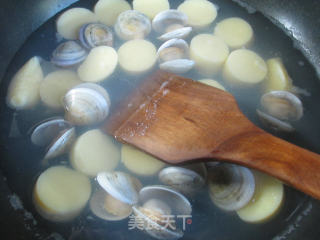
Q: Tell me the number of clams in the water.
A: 12